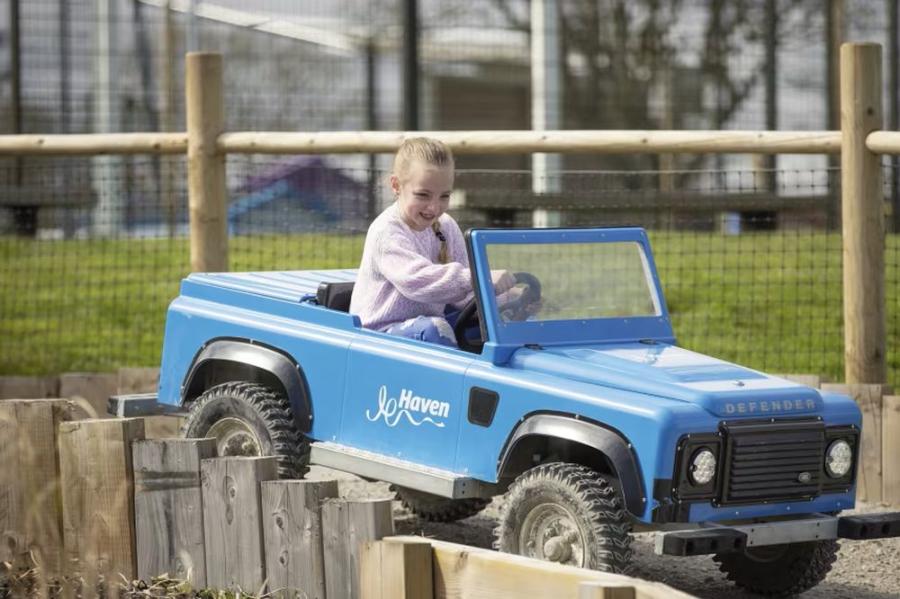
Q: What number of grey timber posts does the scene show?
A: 4